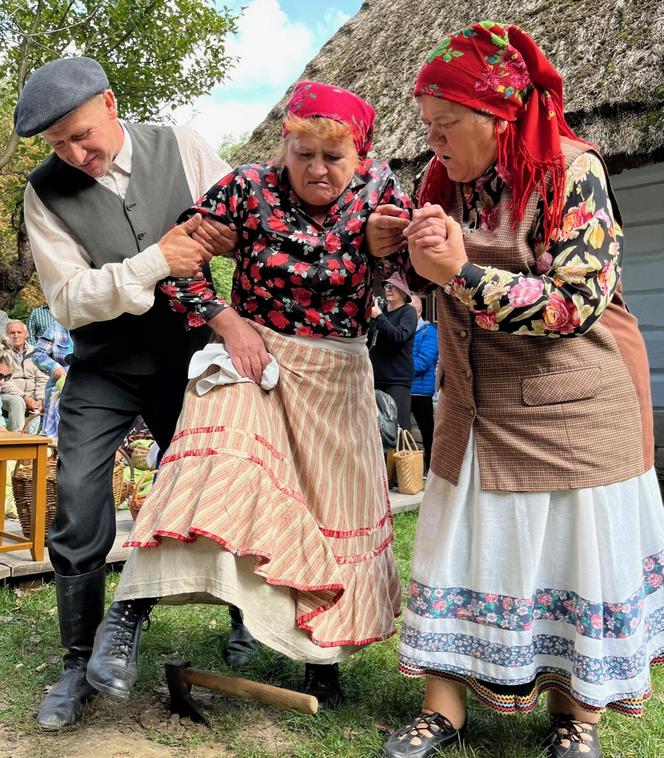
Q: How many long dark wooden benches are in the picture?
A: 0